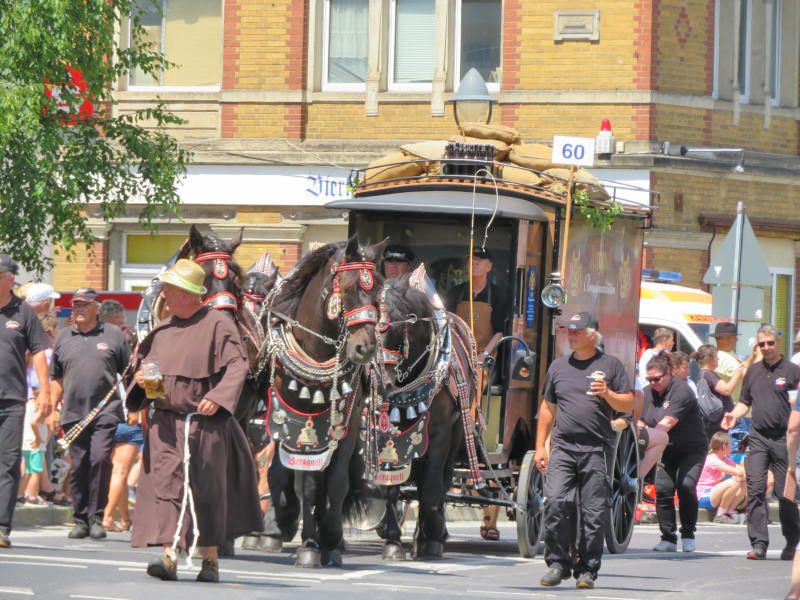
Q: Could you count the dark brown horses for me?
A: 4